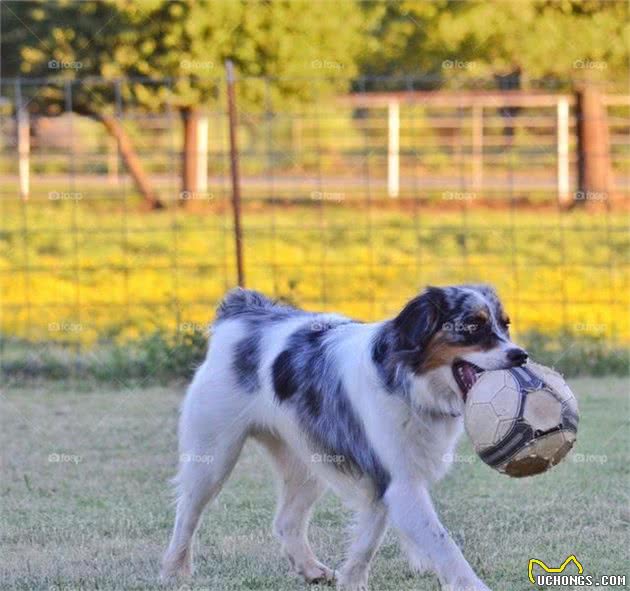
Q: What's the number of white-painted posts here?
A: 4